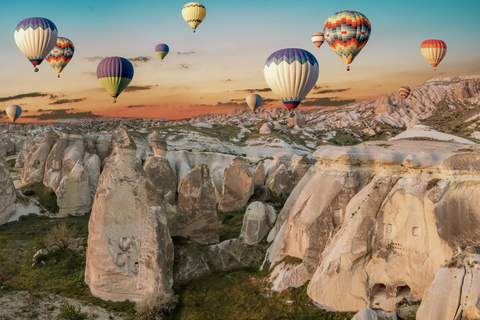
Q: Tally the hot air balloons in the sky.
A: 12